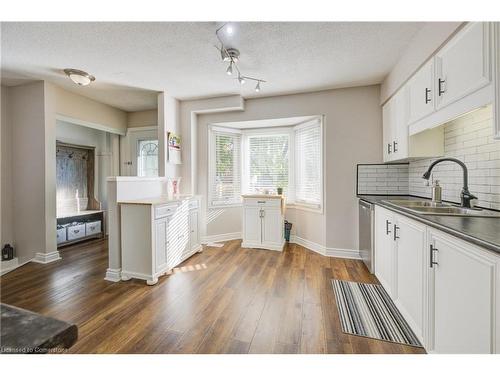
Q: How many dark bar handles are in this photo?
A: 7